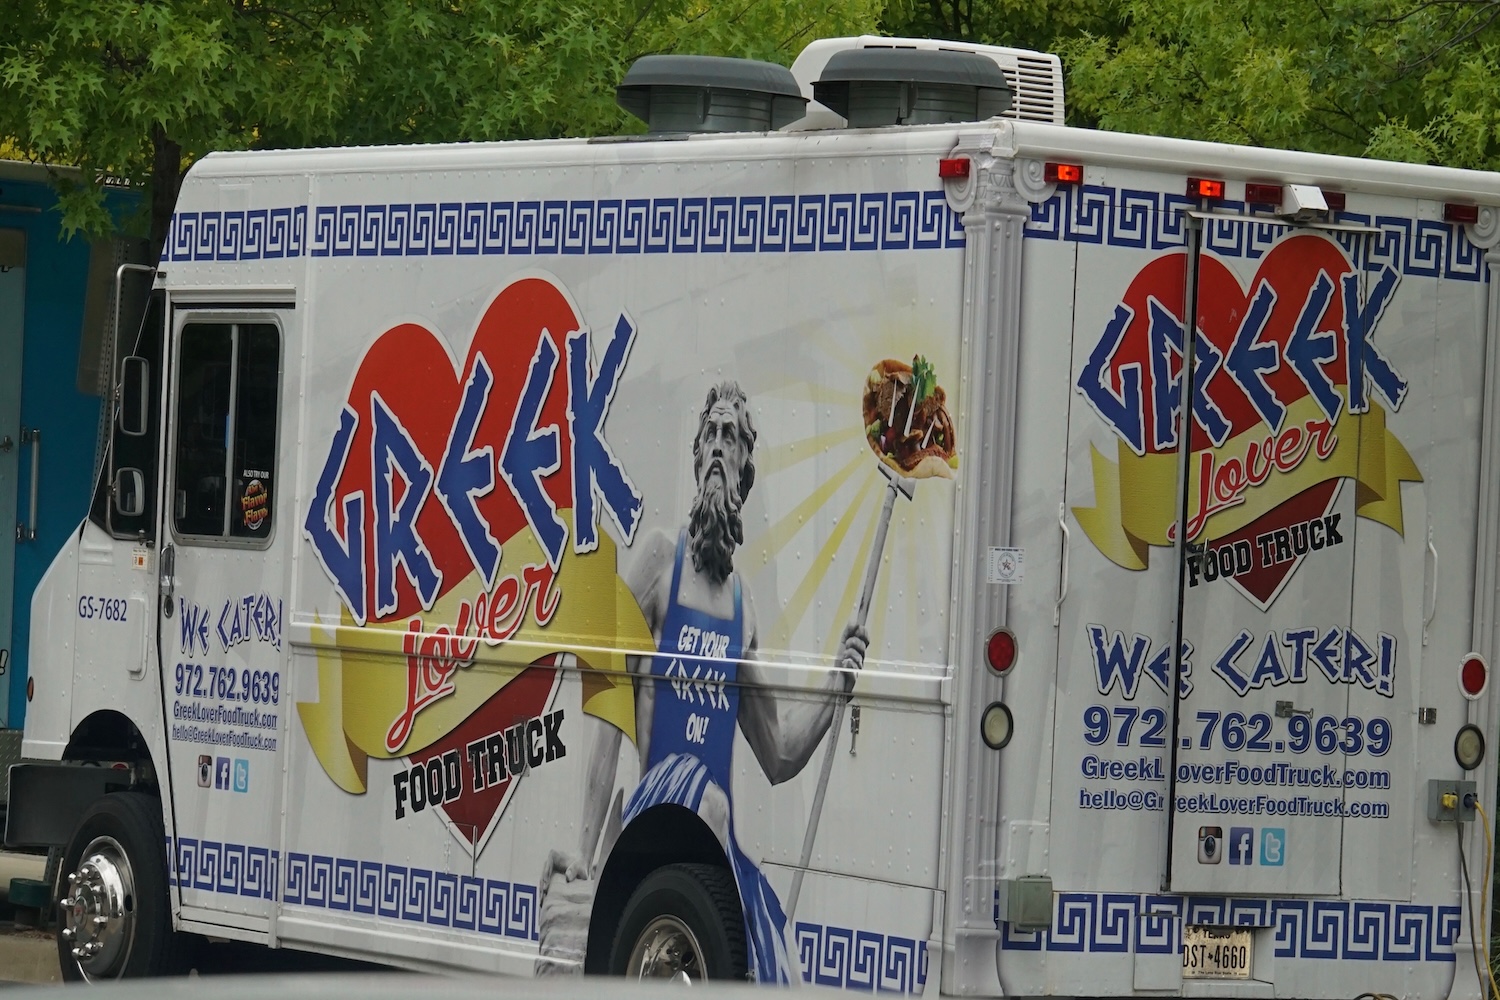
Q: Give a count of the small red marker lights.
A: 6